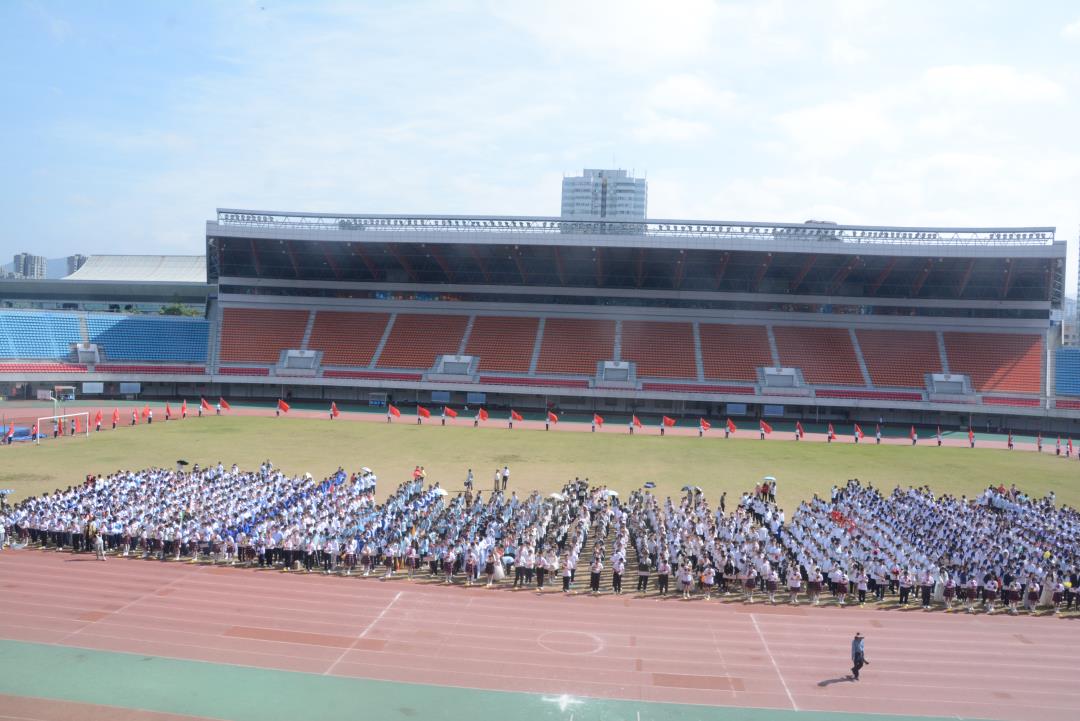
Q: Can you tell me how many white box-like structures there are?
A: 6